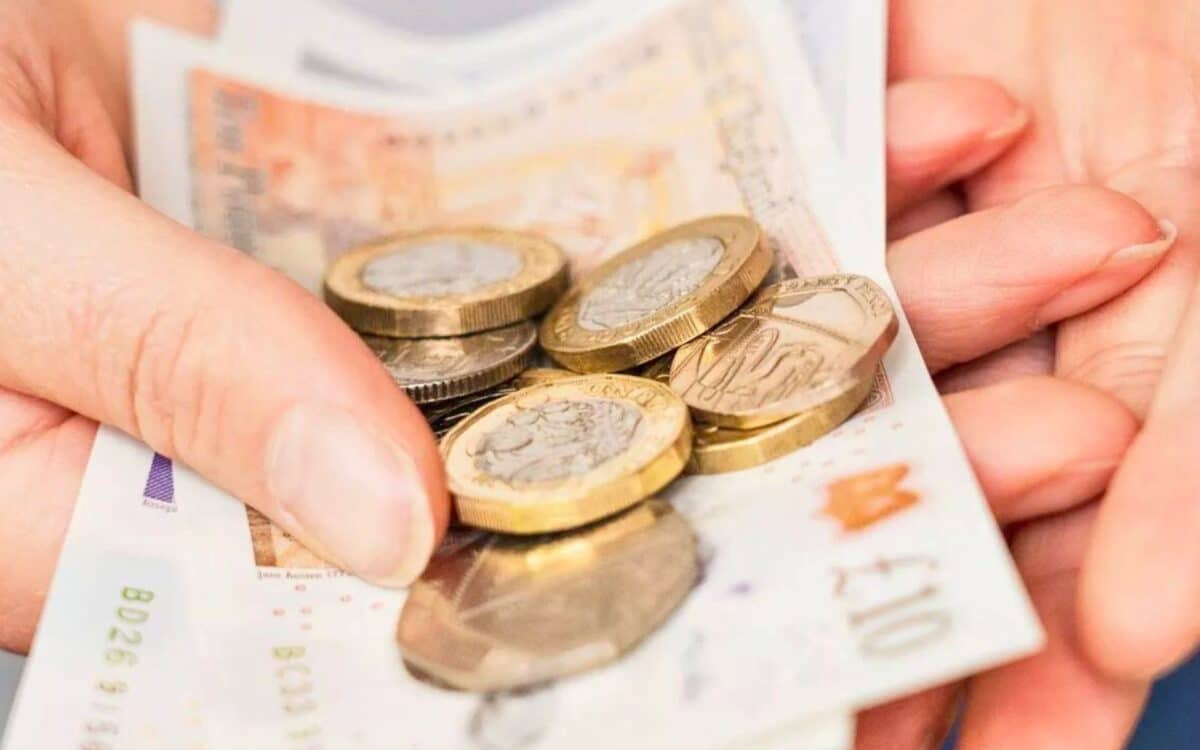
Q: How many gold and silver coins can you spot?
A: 3